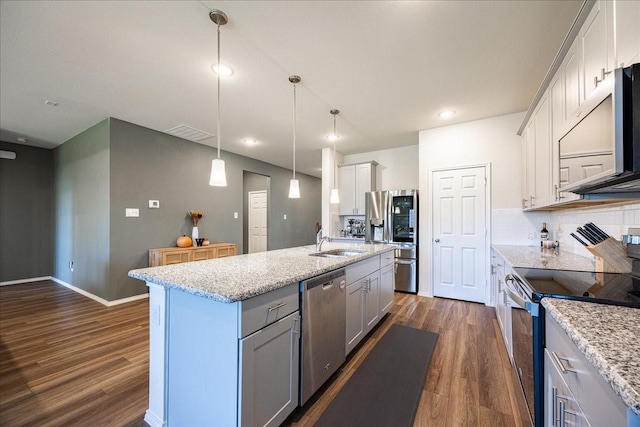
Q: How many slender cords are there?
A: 3